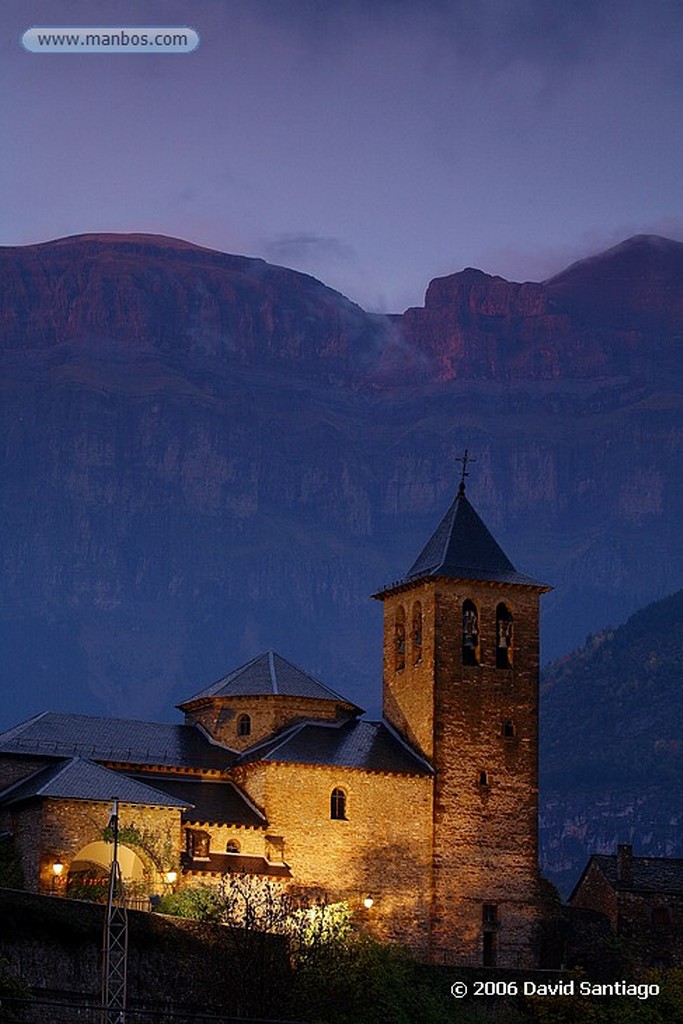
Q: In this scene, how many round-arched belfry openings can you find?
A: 4